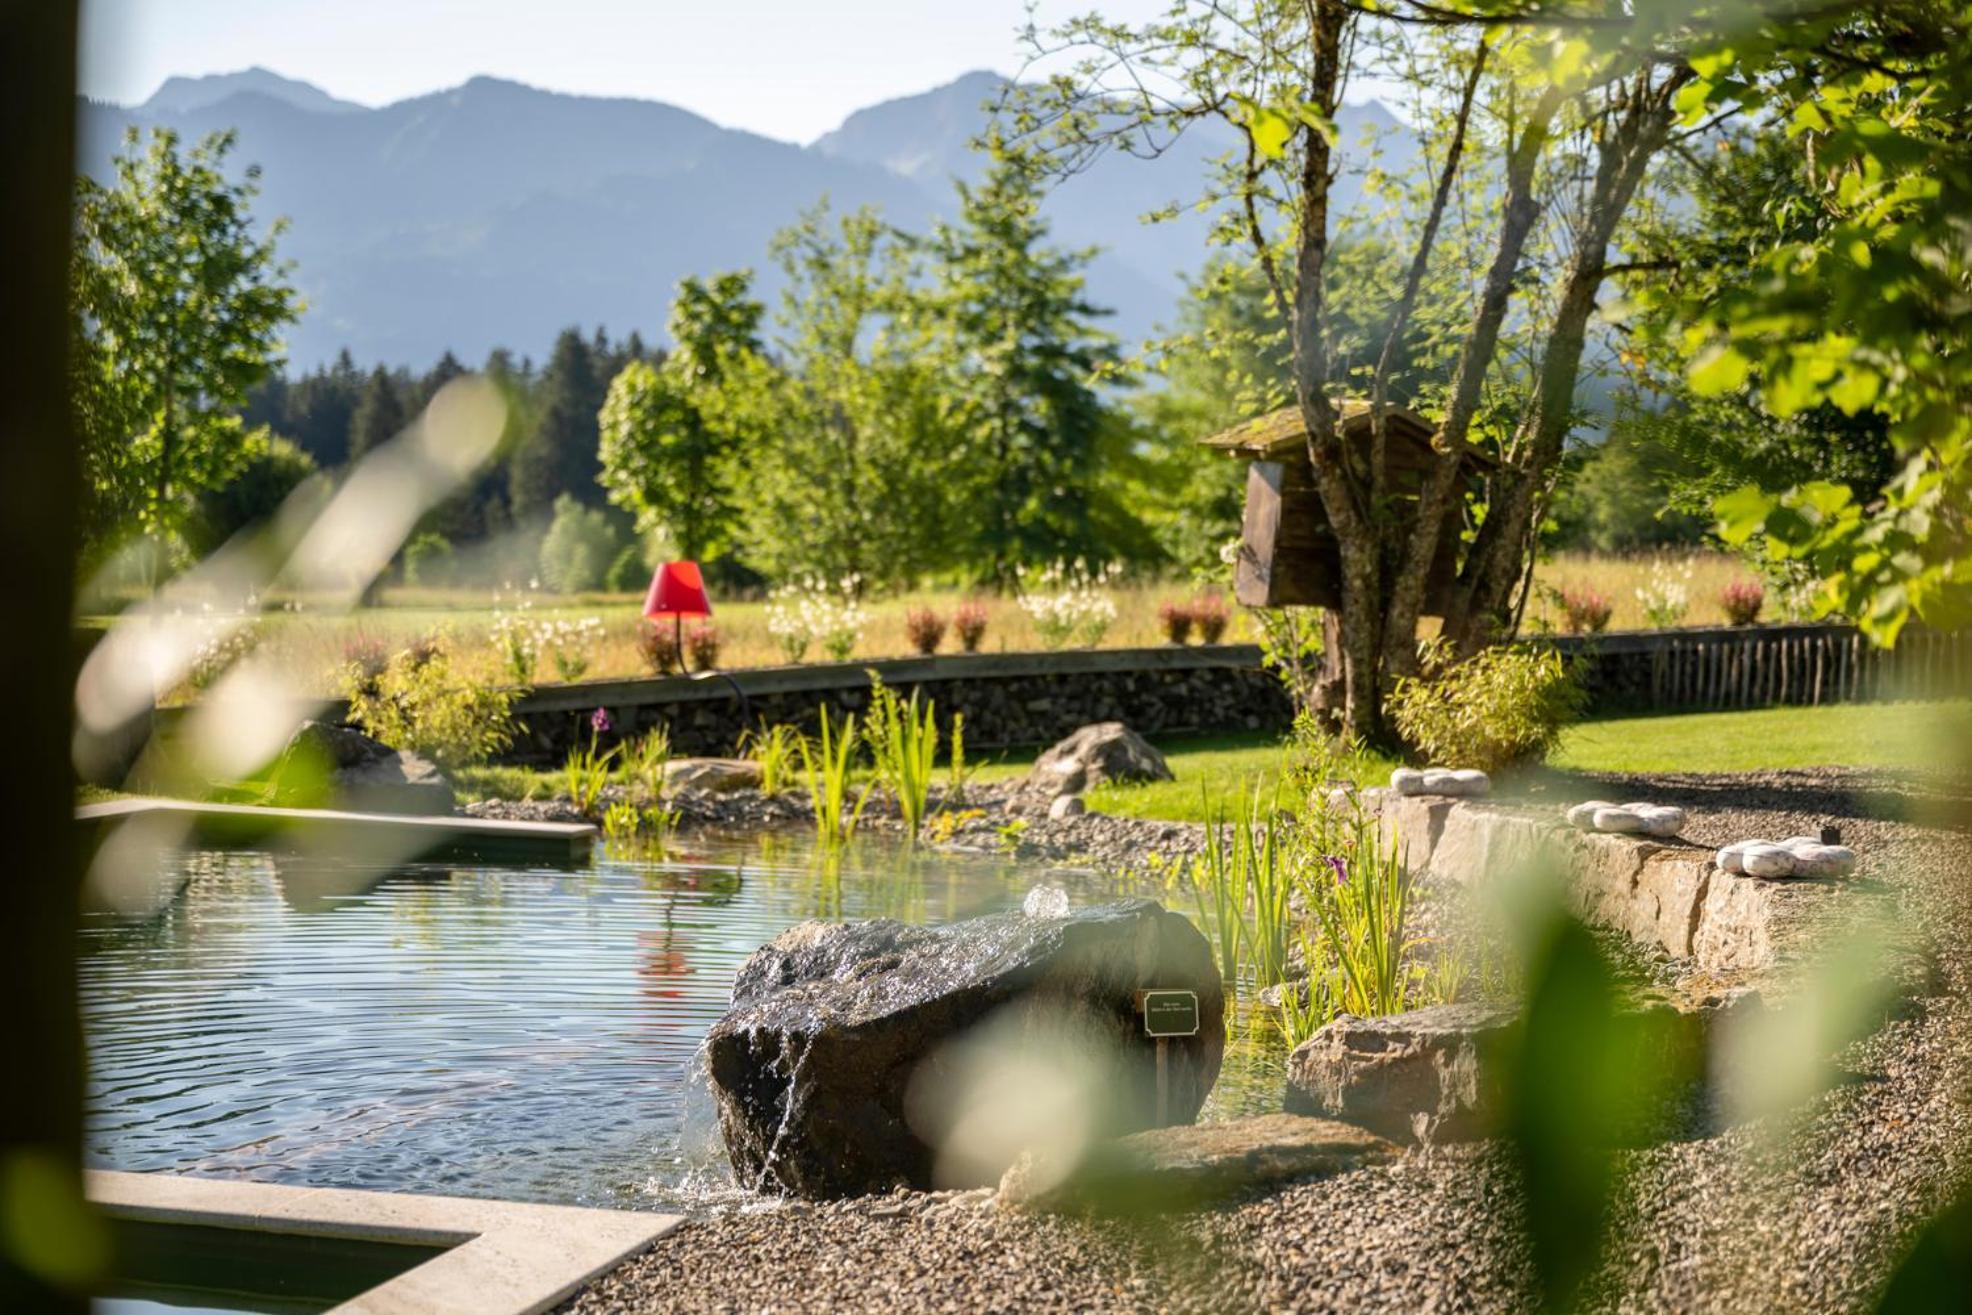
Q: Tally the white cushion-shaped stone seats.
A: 3